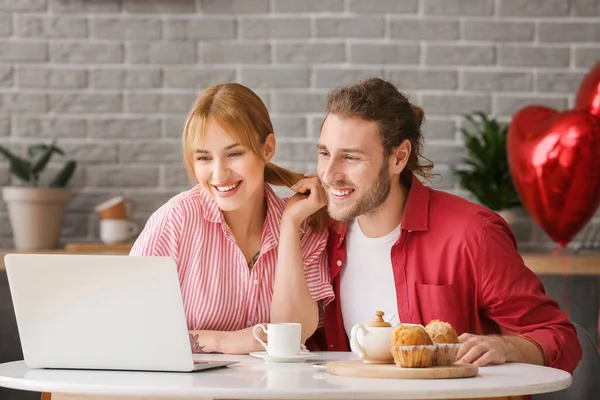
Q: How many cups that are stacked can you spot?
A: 2